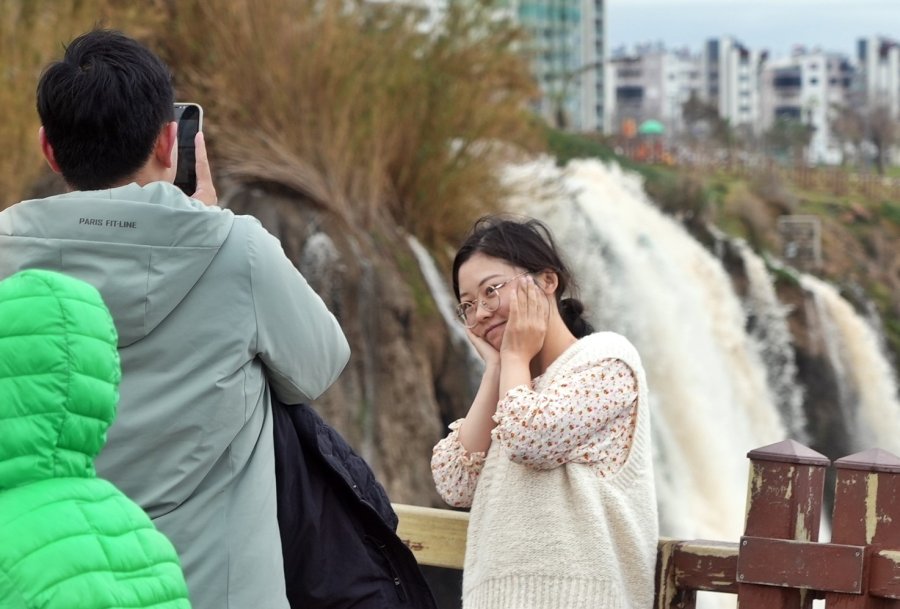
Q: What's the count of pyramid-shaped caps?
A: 2